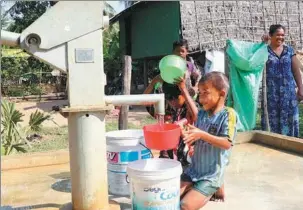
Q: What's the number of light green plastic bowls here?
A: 1